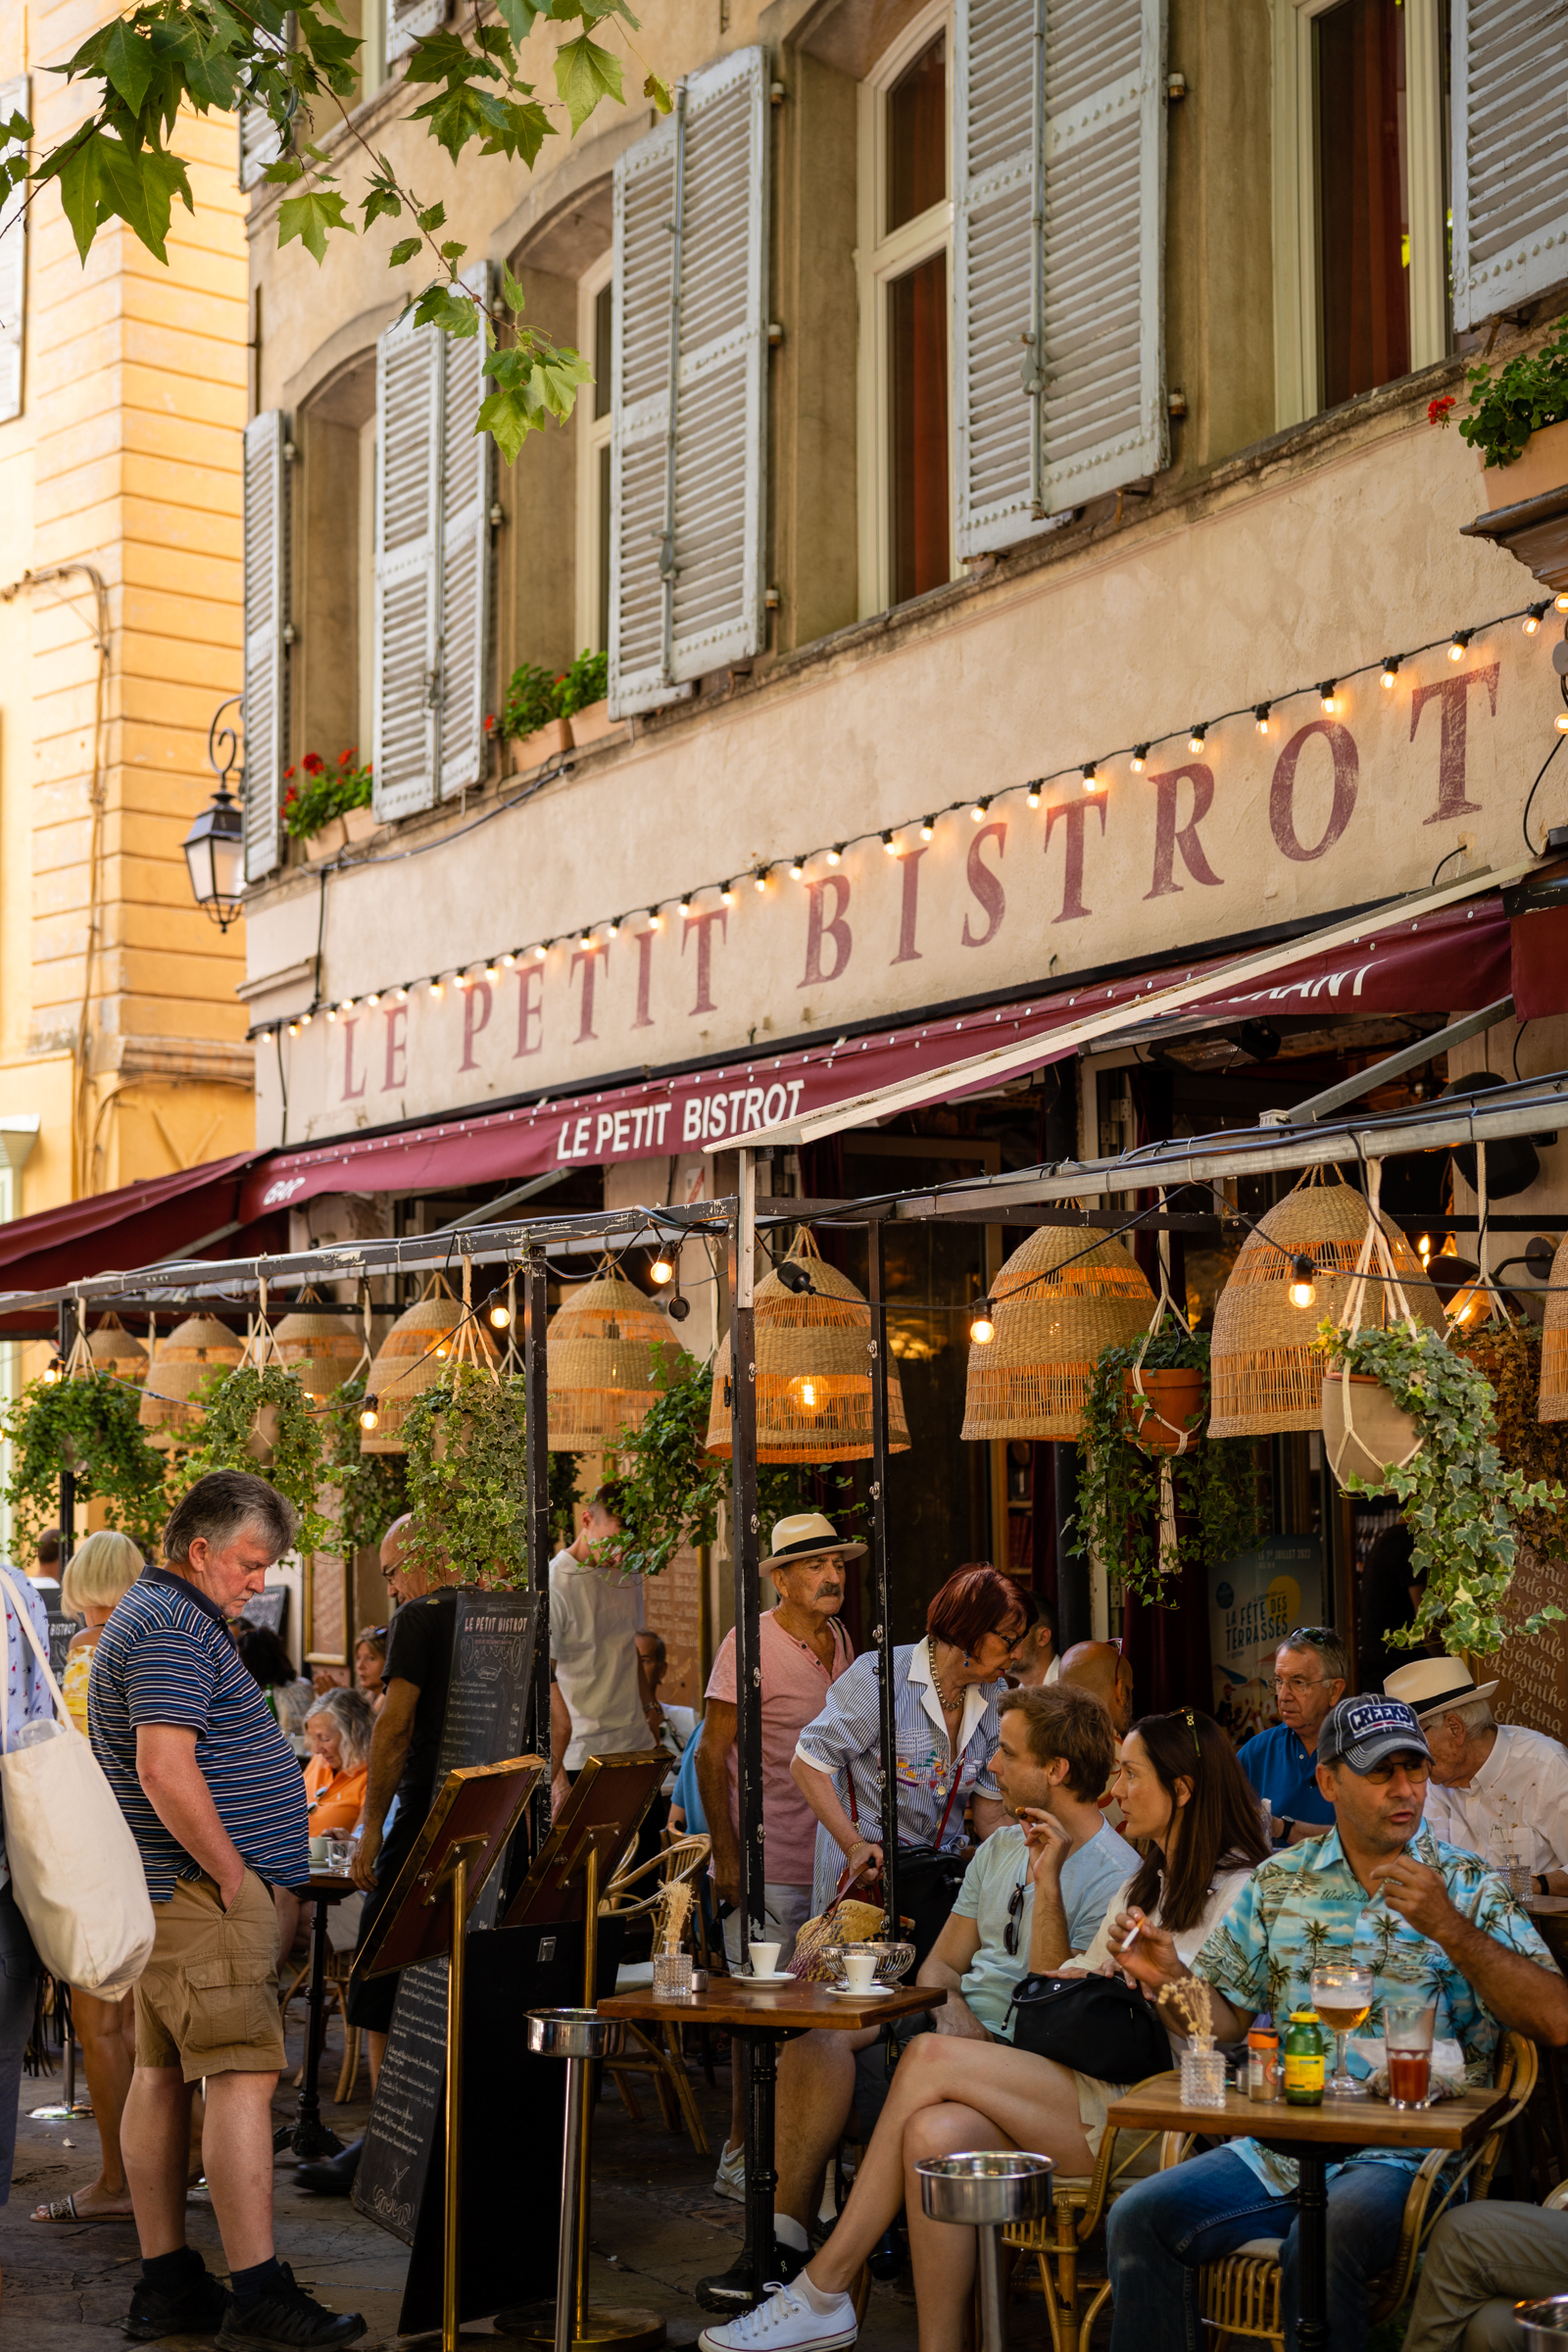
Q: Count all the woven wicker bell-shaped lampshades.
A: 9